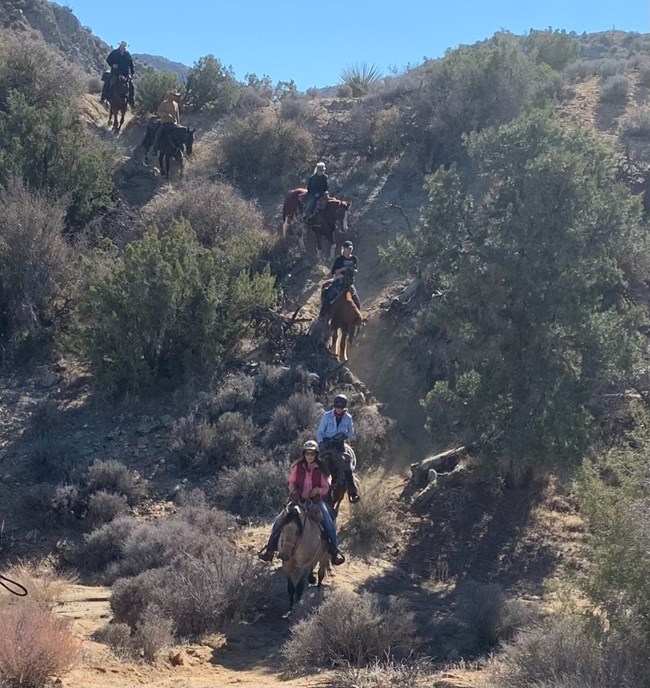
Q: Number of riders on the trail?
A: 6